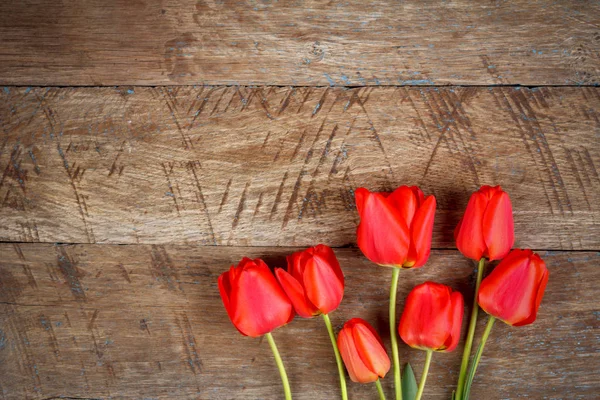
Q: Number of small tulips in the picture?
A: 1